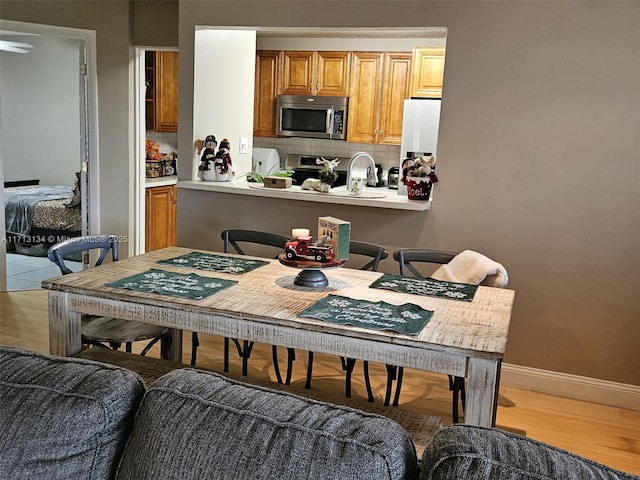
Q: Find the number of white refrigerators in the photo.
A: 1